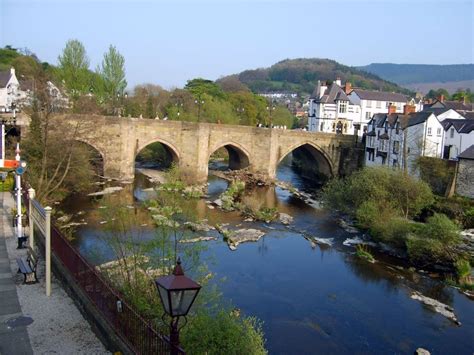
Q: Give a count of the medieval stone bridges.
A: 1